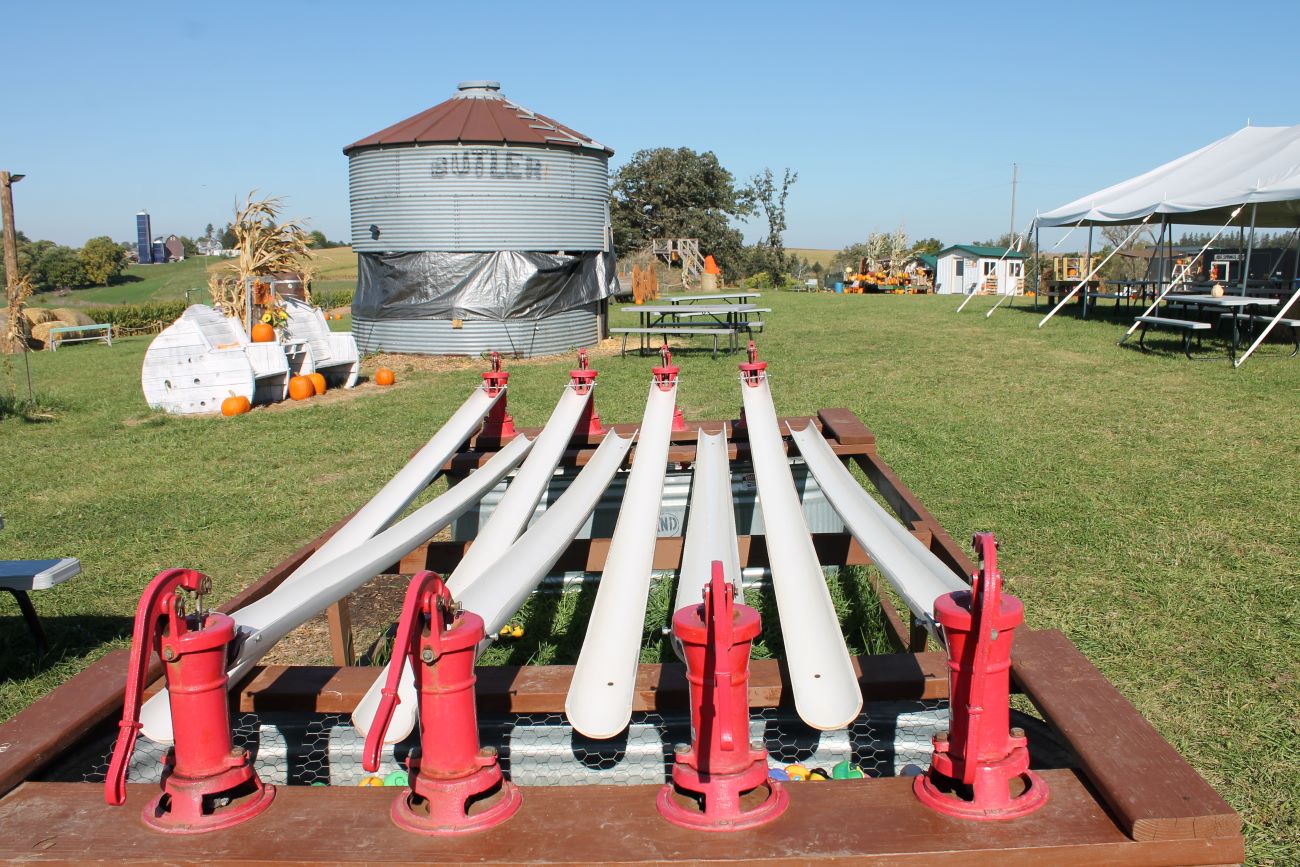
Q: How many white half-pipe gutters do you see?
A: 8